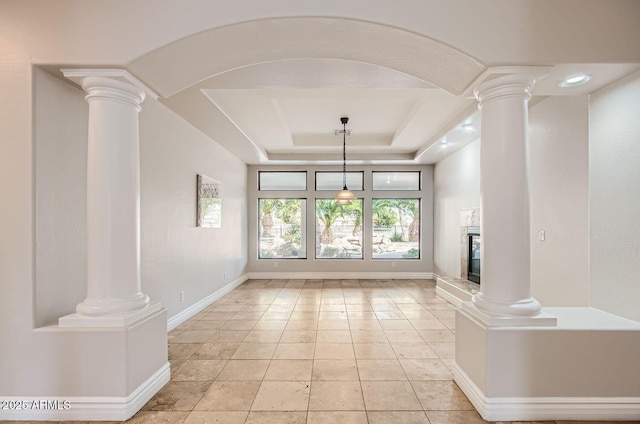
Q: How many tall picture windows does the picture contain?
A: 3